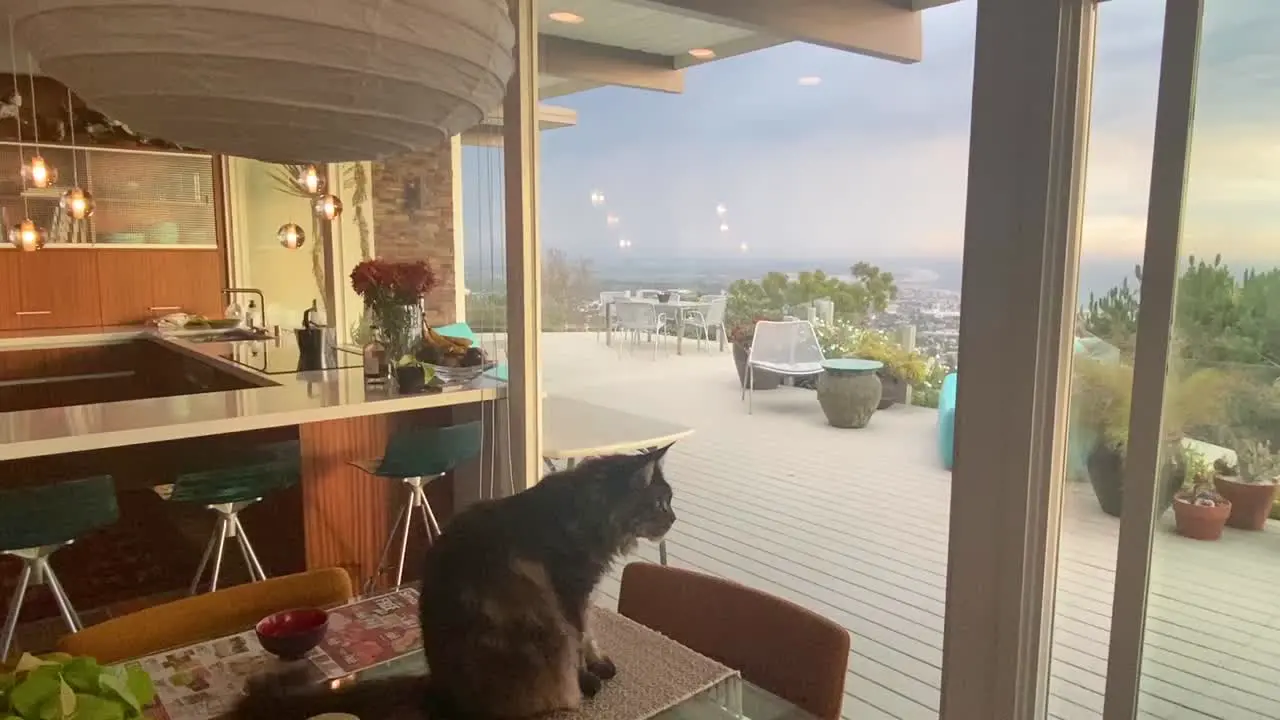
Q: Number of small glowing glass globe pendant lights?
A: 6